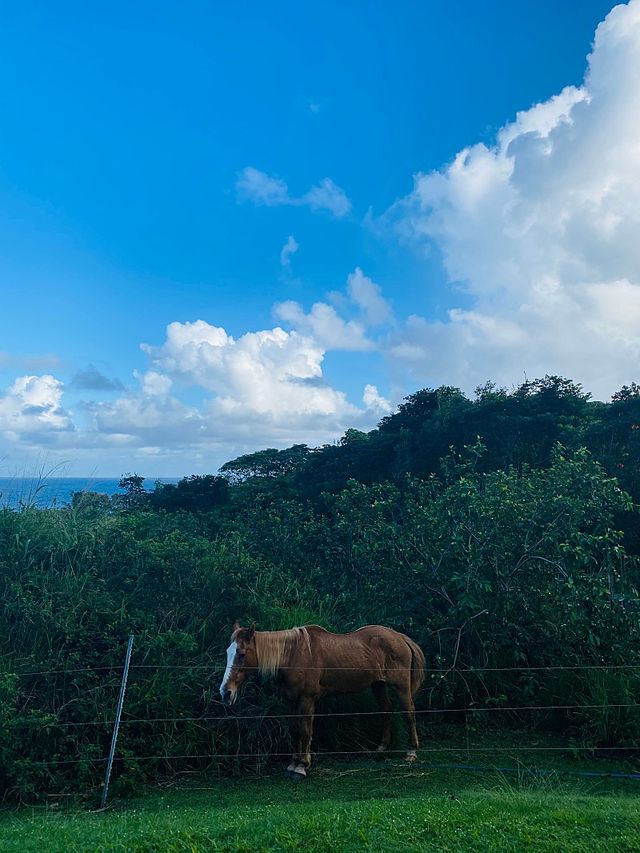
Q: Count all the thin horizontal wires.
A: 3